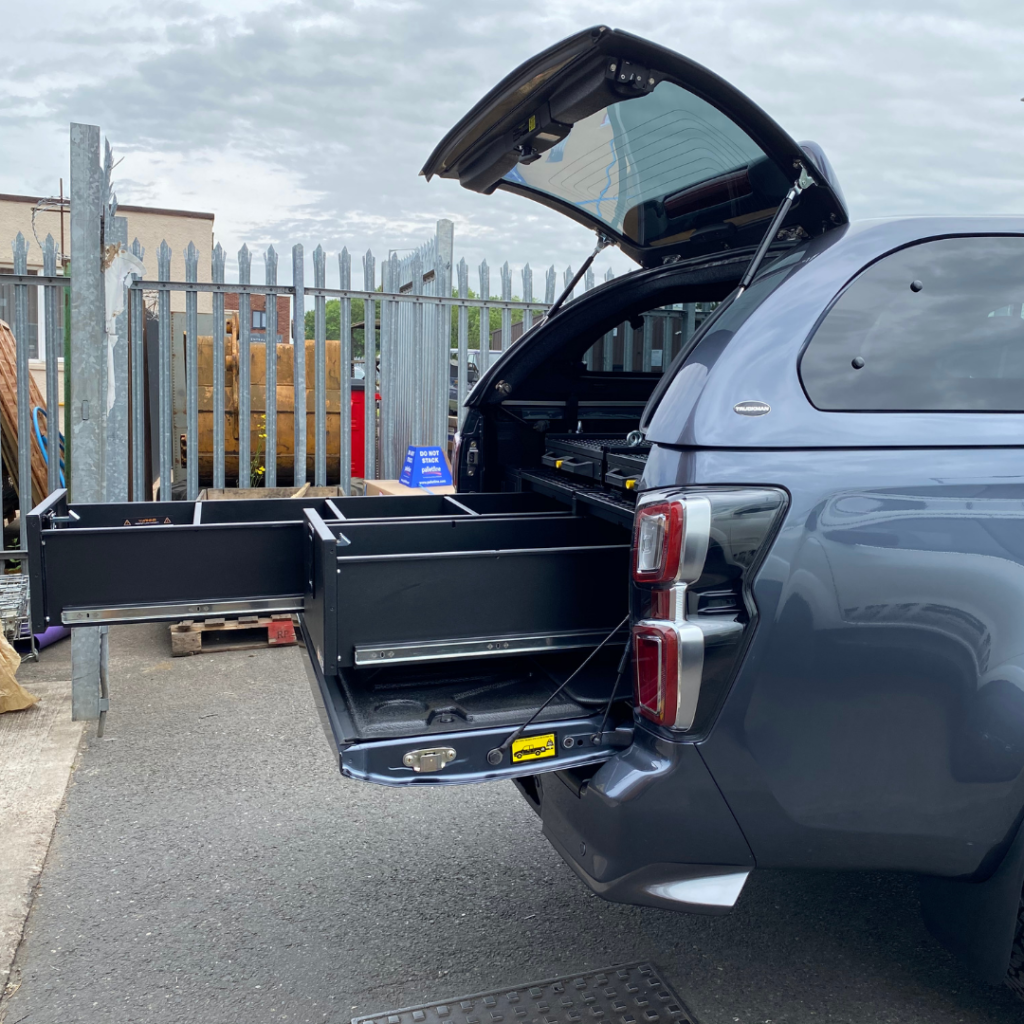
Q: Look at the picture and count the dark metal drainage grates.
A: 1